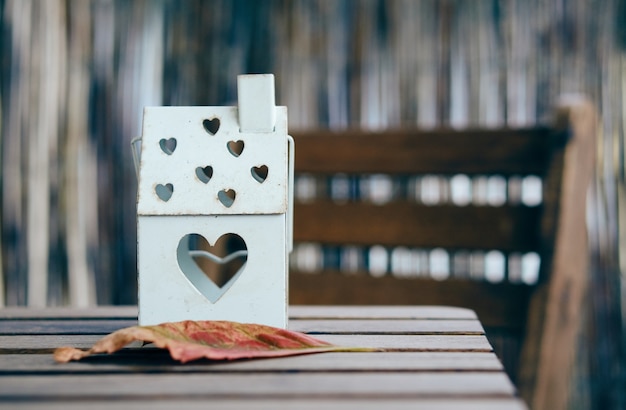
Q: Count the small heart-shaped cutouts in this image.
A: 7